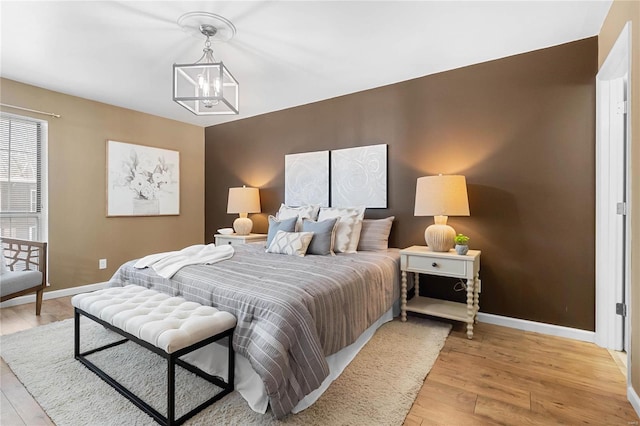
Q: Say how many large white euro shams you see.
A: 2